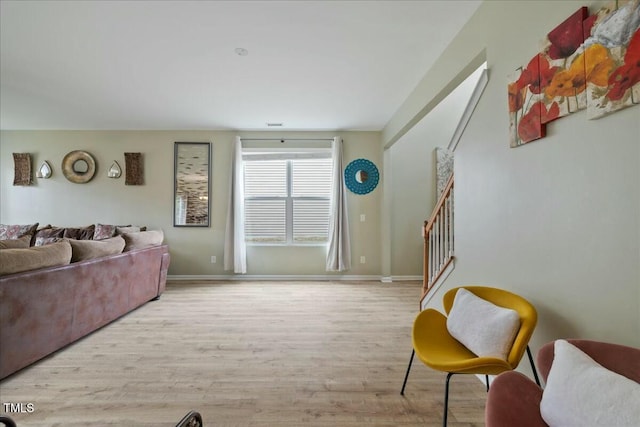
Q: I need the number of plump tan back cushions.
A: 3